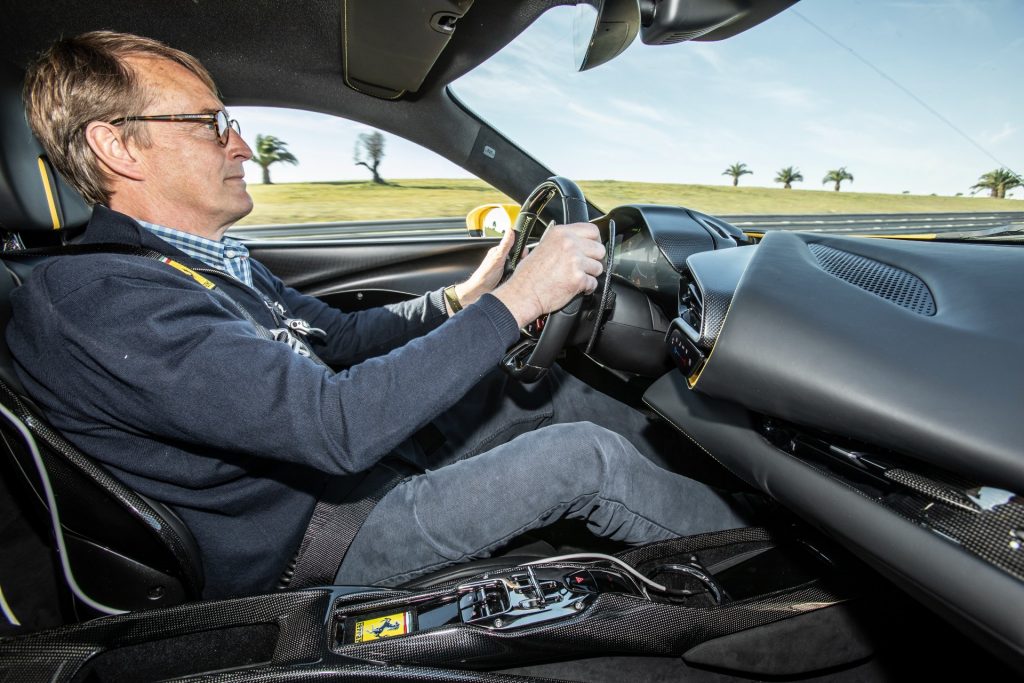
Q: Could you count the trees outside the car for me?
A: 6